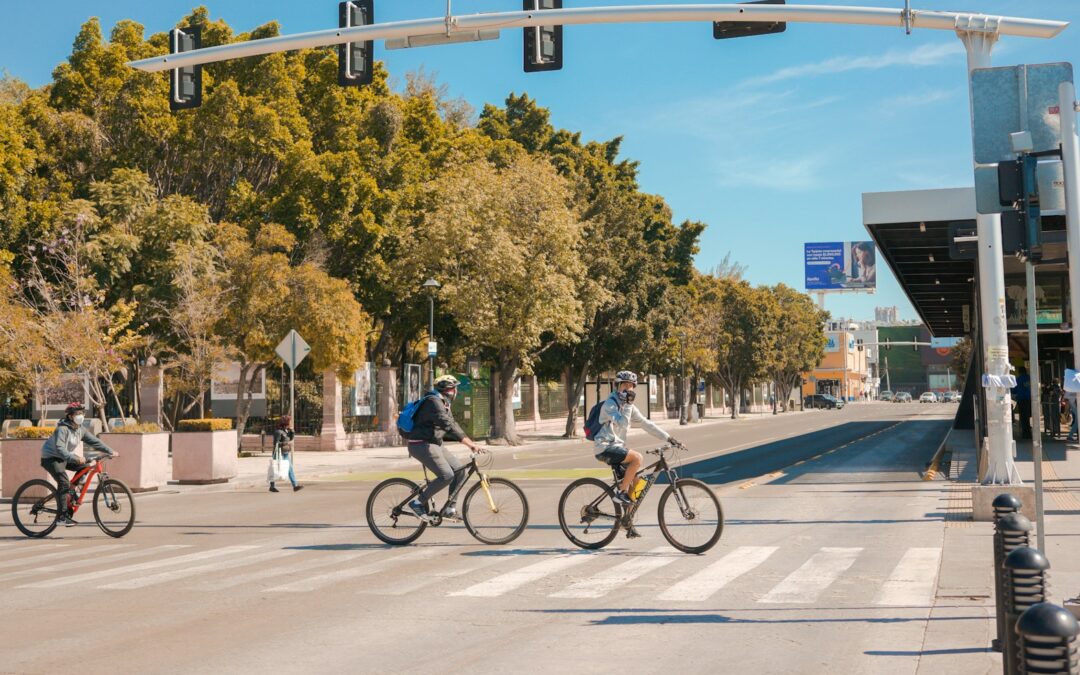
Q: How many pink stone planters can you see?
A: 3